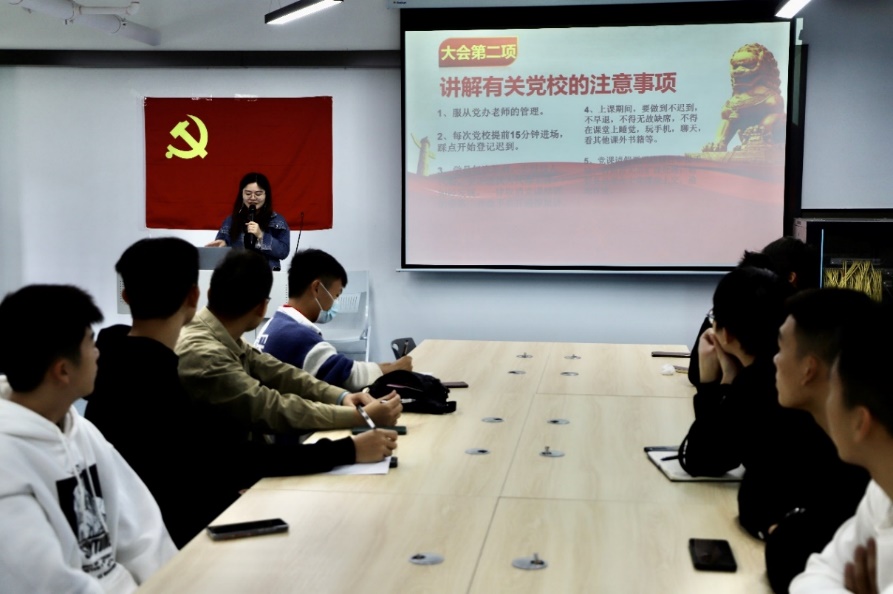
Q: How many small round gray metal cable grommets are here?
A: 10